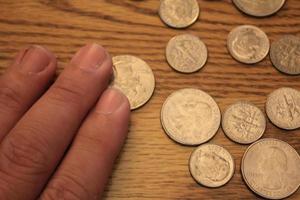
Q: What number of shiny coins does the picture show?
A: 11